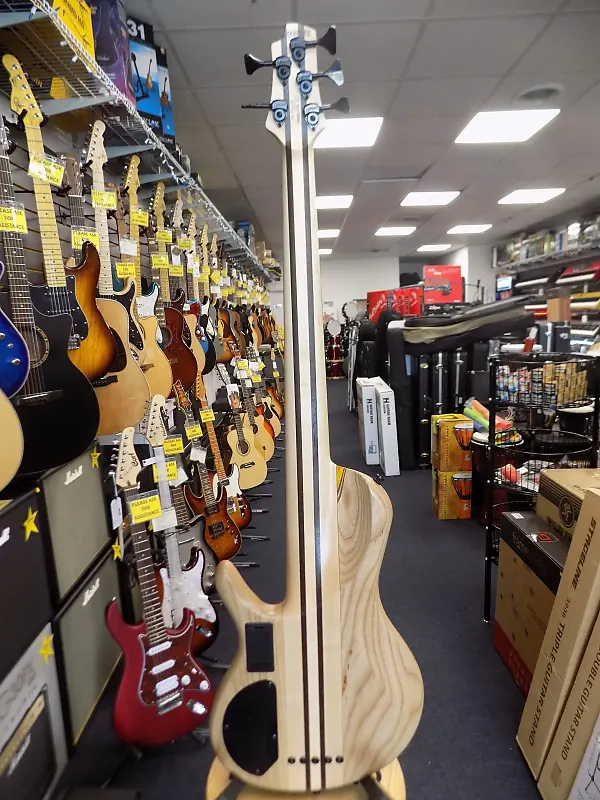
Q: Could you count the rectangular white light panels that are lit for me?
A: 10